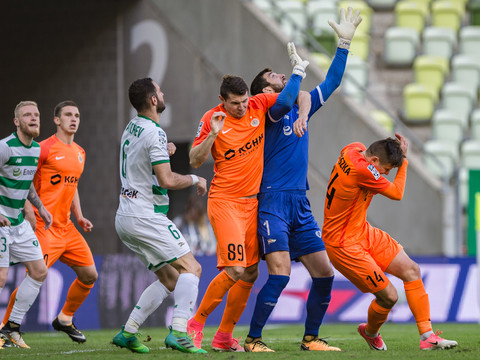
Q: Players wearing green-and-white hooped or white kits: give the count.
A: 2